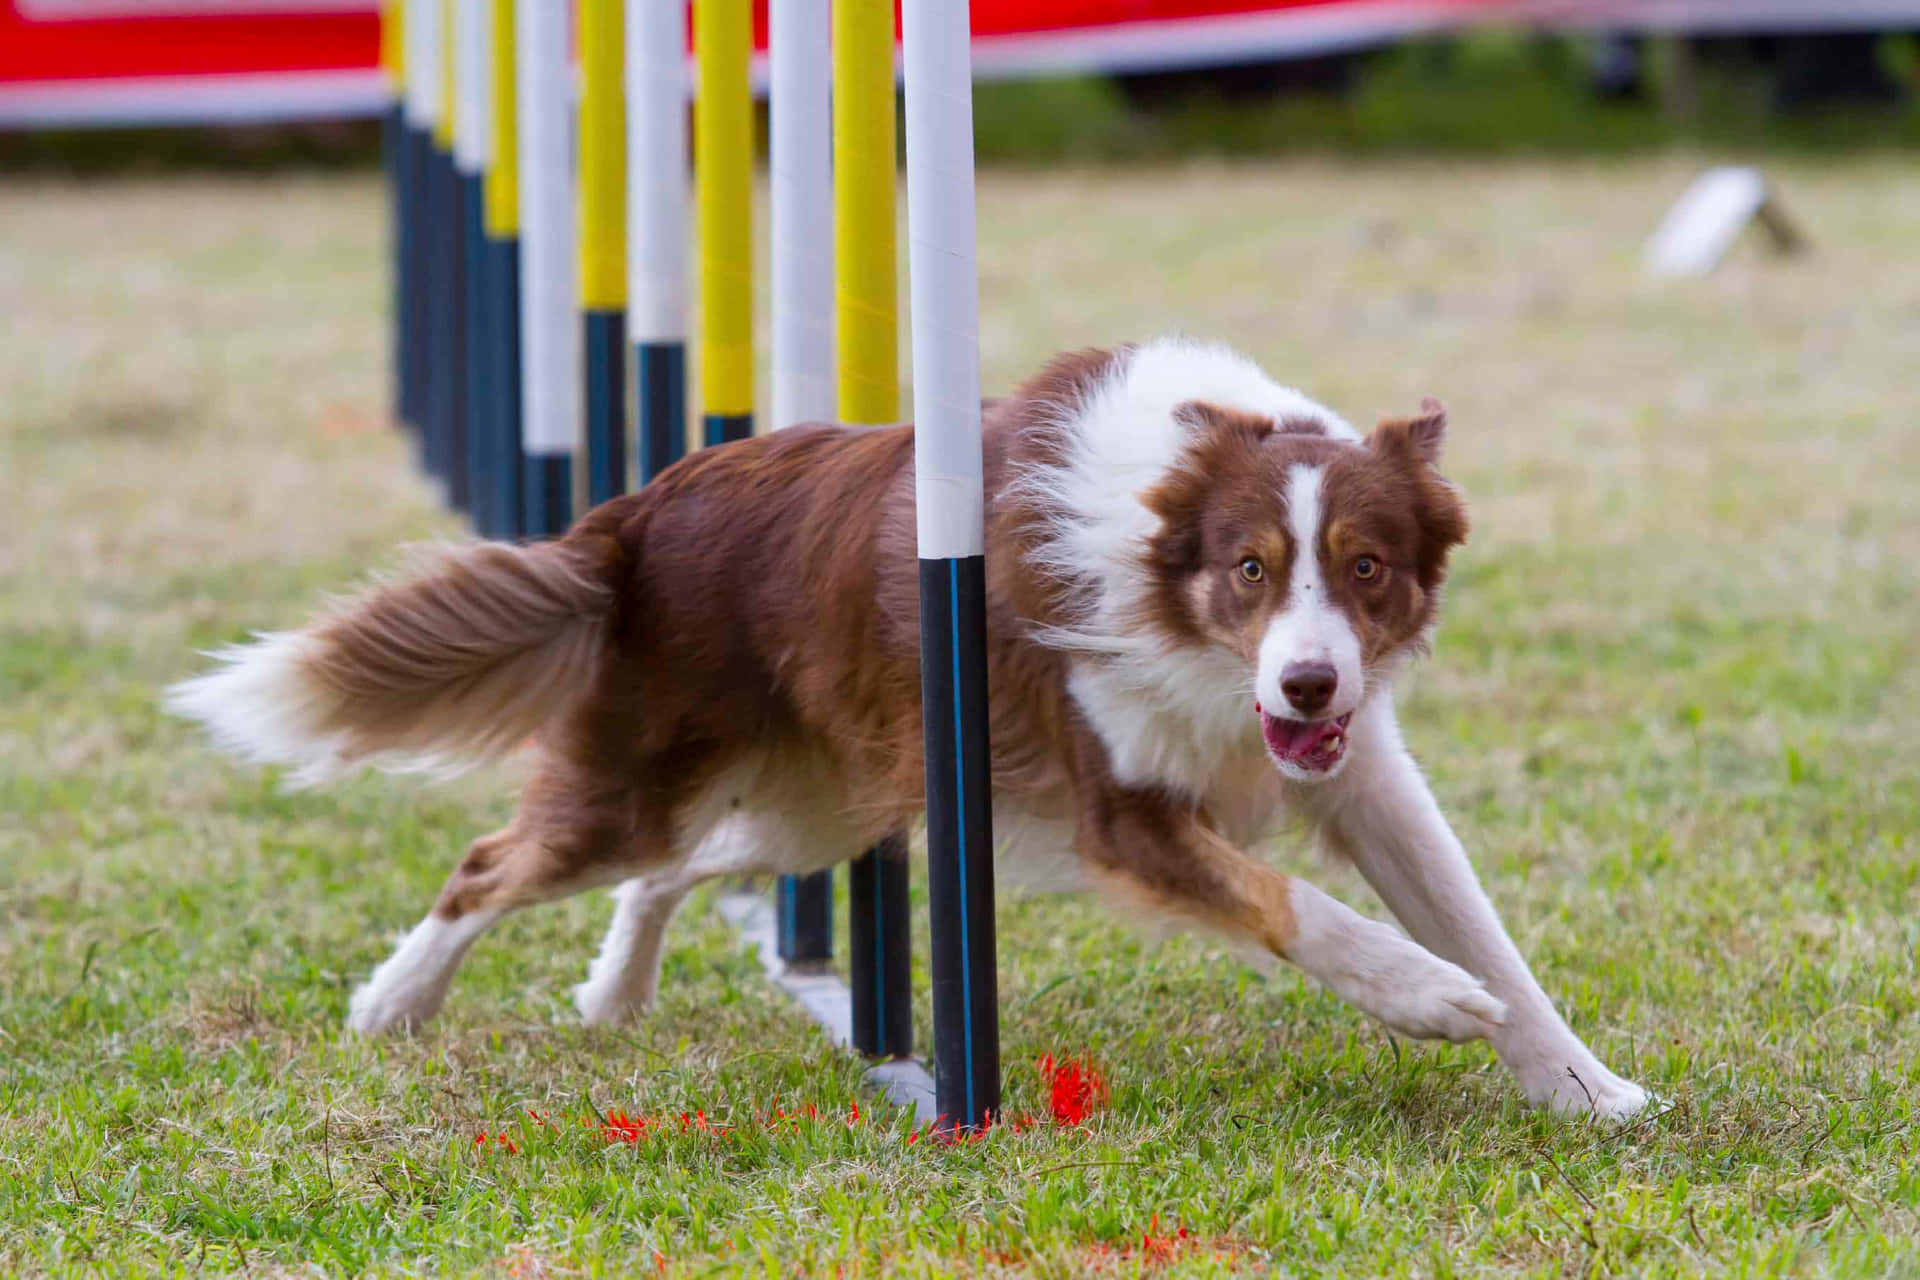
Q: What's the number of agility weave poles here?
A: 12